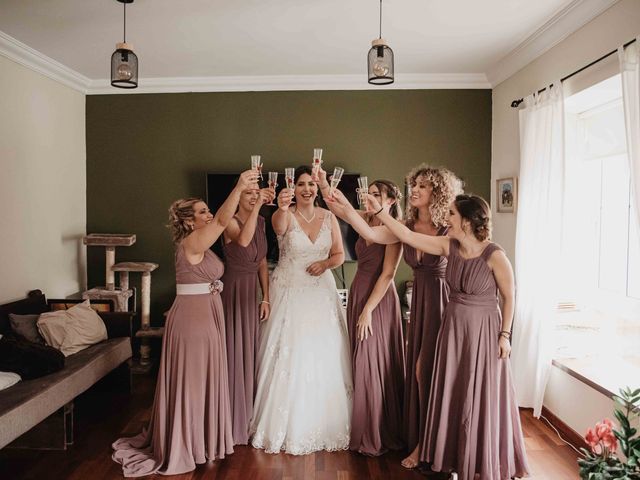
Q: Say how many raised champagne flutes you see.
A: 6